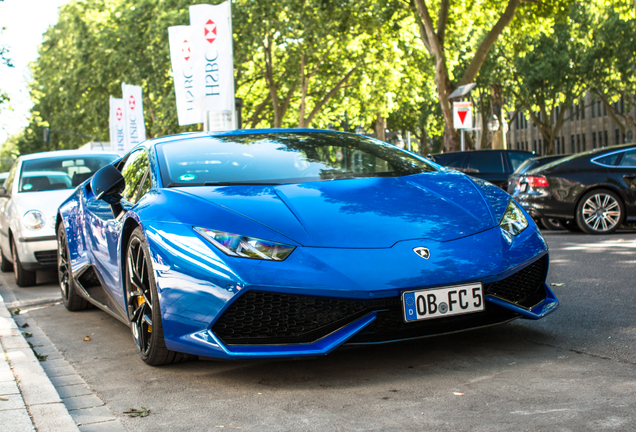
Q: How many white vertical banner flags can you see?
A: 4